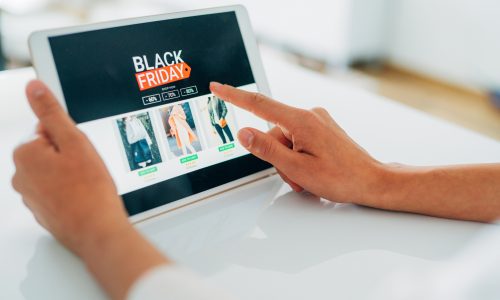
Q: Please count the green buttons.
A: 3